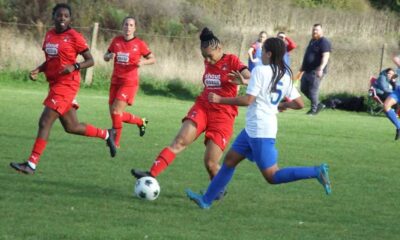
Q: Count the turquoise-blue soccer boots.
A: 2